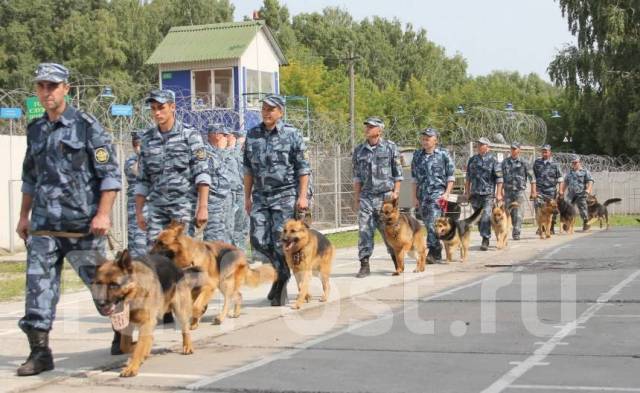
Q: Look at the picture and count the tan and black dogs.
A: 9